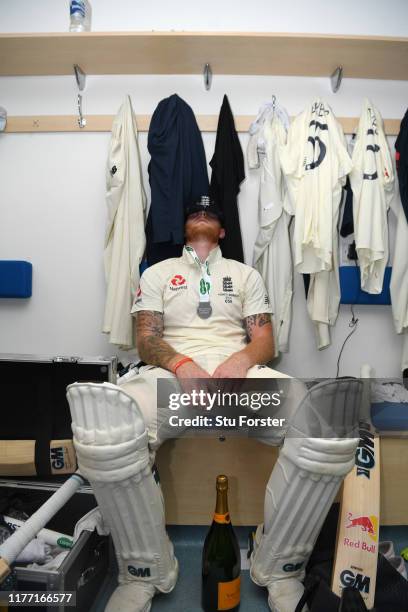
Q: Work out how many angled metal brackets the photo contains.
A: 3